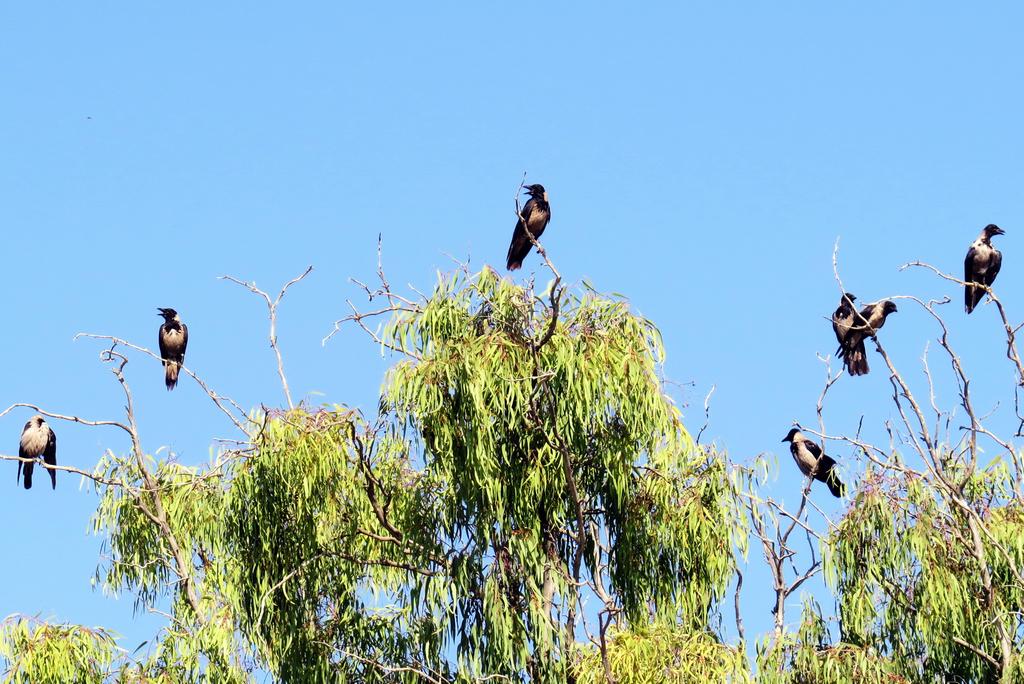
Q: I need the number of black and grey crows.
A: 7